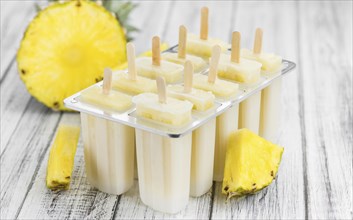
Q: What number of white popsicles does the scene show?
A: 10